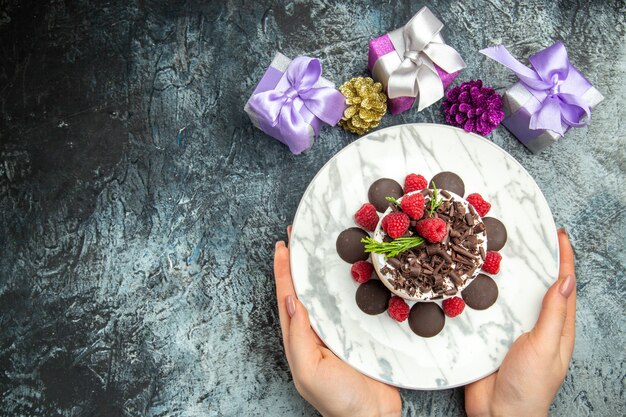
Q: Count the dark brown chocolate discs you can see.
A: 7